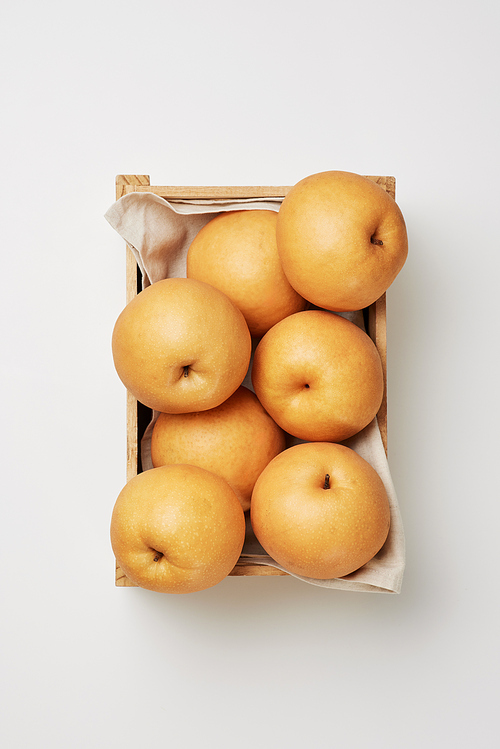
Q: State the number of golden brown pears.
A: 7